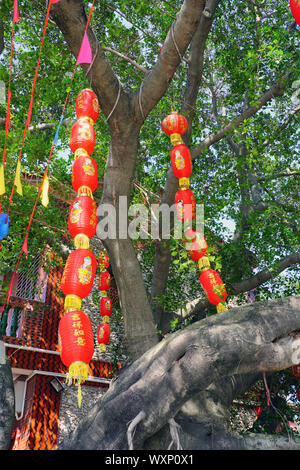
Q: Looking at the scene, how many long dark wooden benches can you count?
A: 0